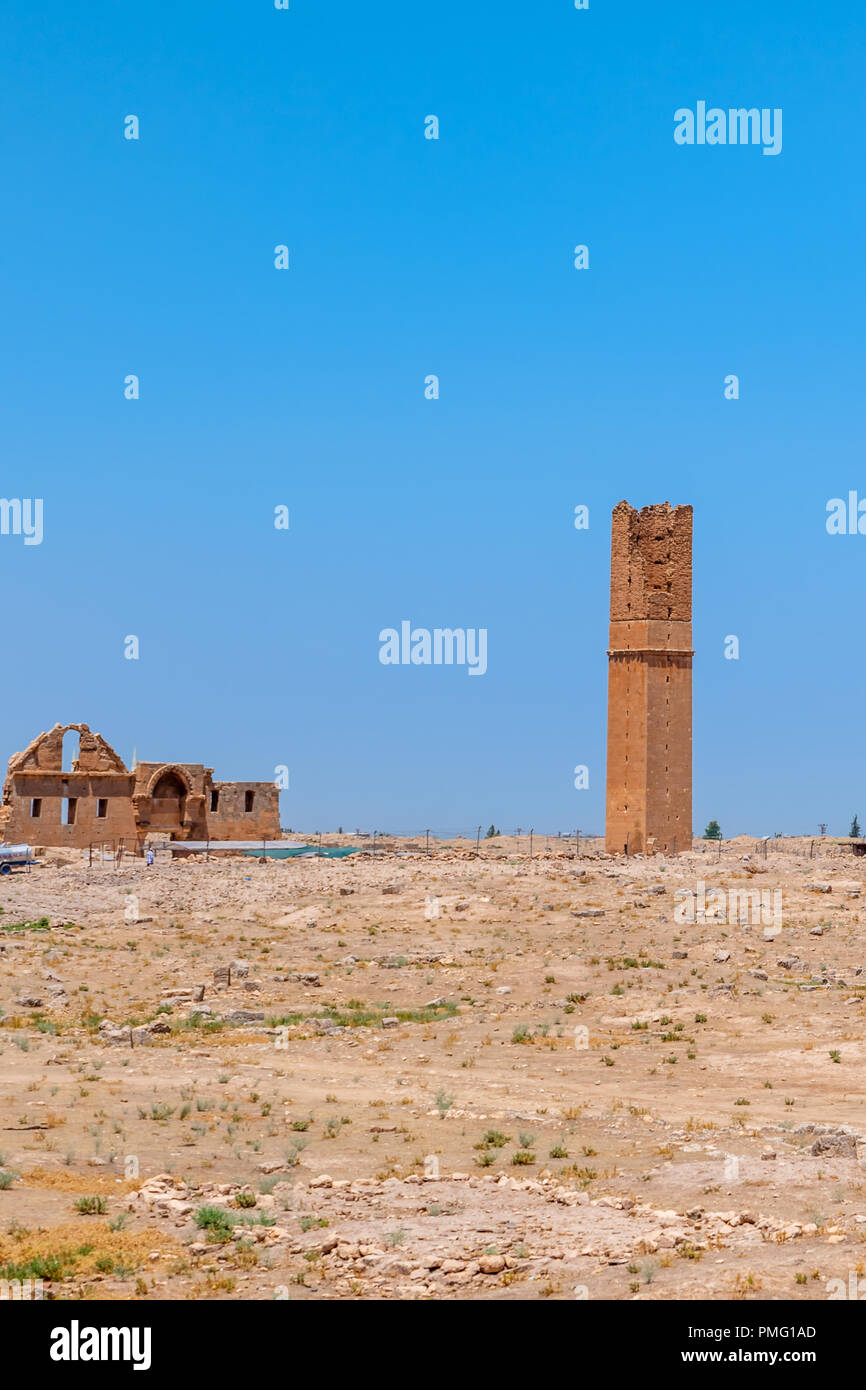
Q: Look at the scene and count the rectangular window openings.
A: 5